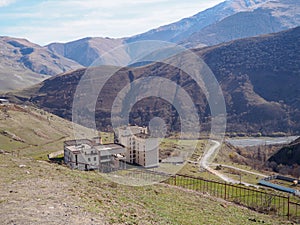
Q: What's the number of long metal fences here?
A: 1